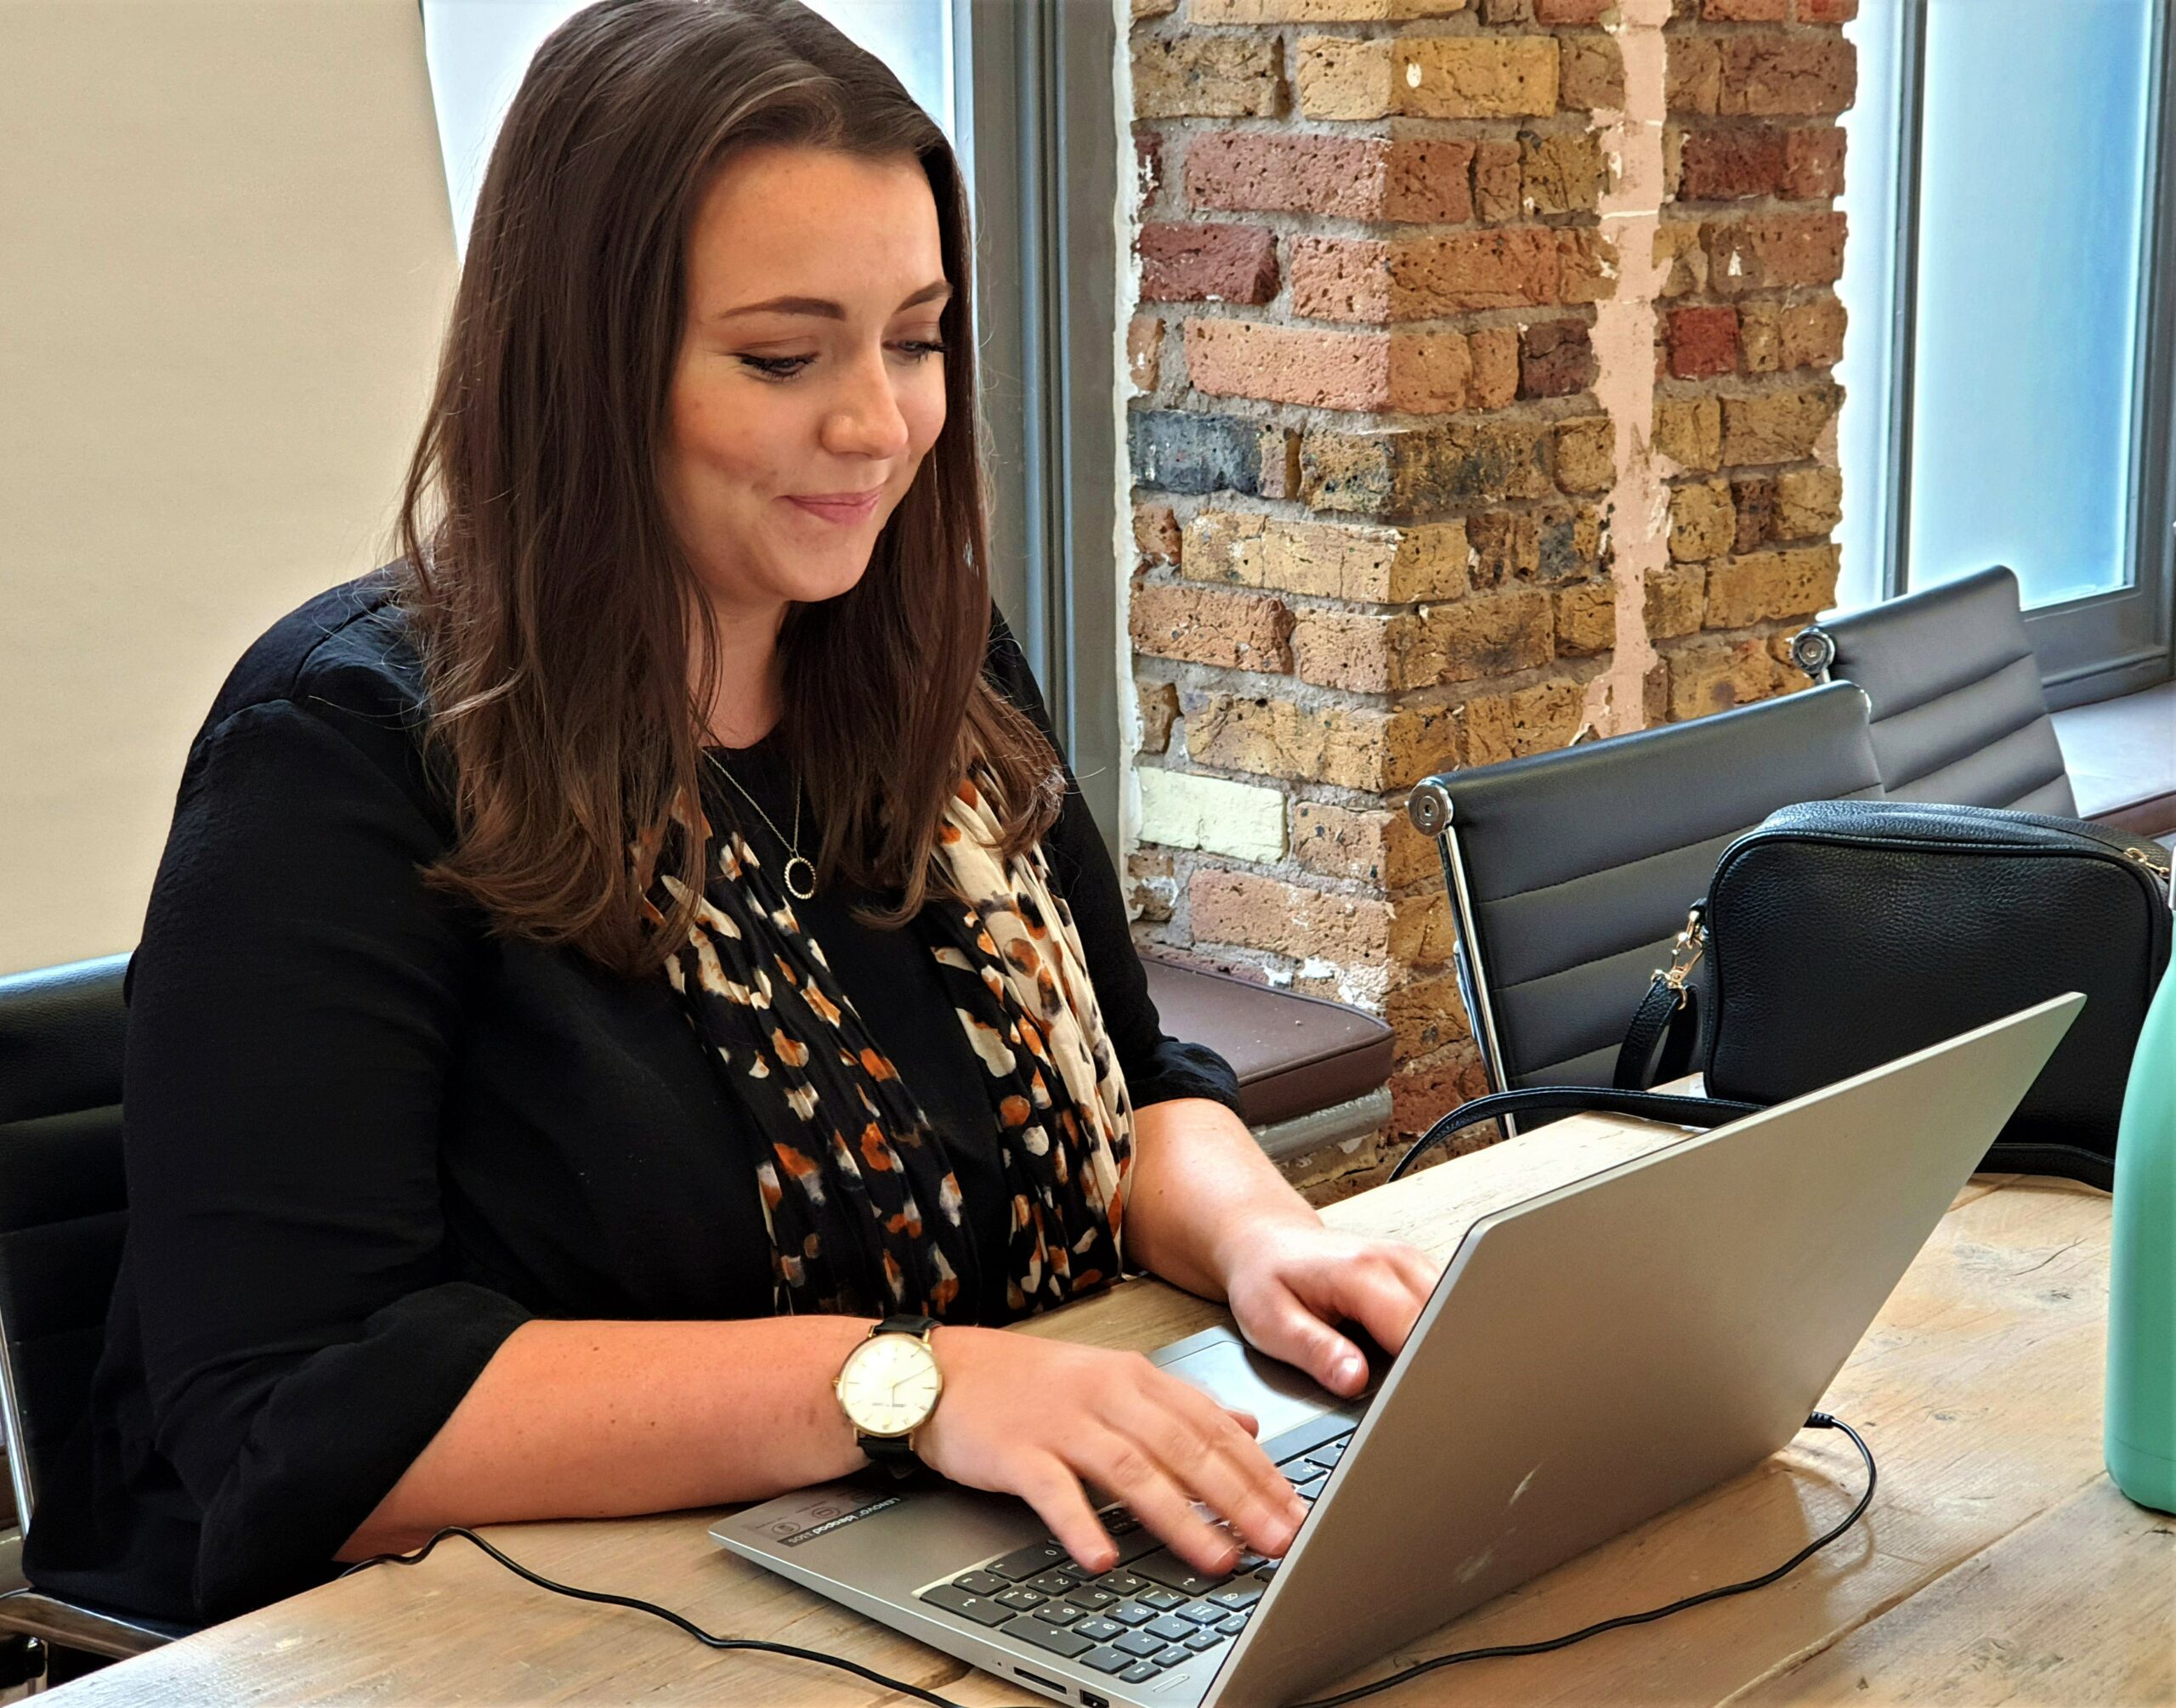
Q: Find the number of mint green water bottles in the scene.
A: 1